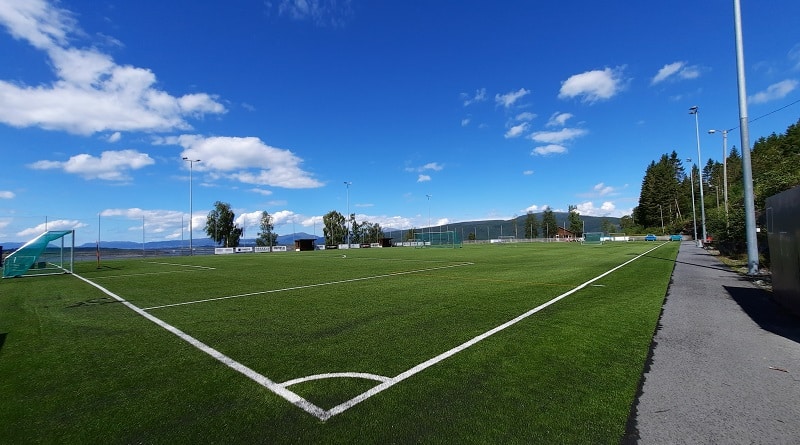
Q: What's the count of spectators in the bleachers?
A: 0